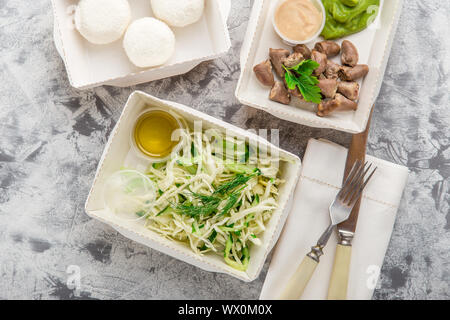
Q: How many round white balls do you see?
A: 3